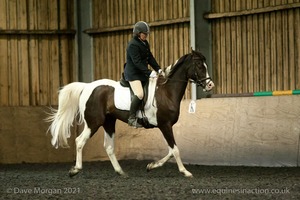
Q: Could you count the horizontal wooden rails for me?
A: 3